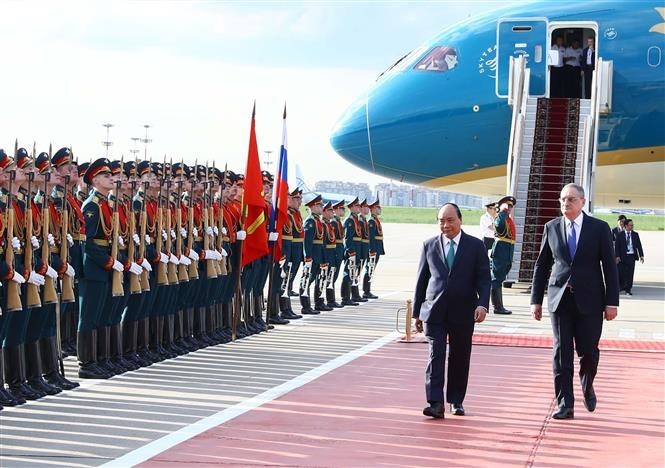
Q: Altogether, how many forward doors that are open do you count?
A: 1